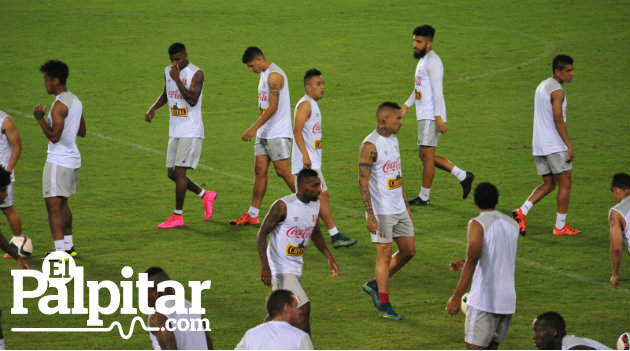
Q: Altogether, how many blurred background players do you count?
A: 0